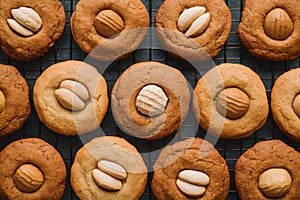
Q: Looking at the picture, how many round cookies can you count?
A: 13